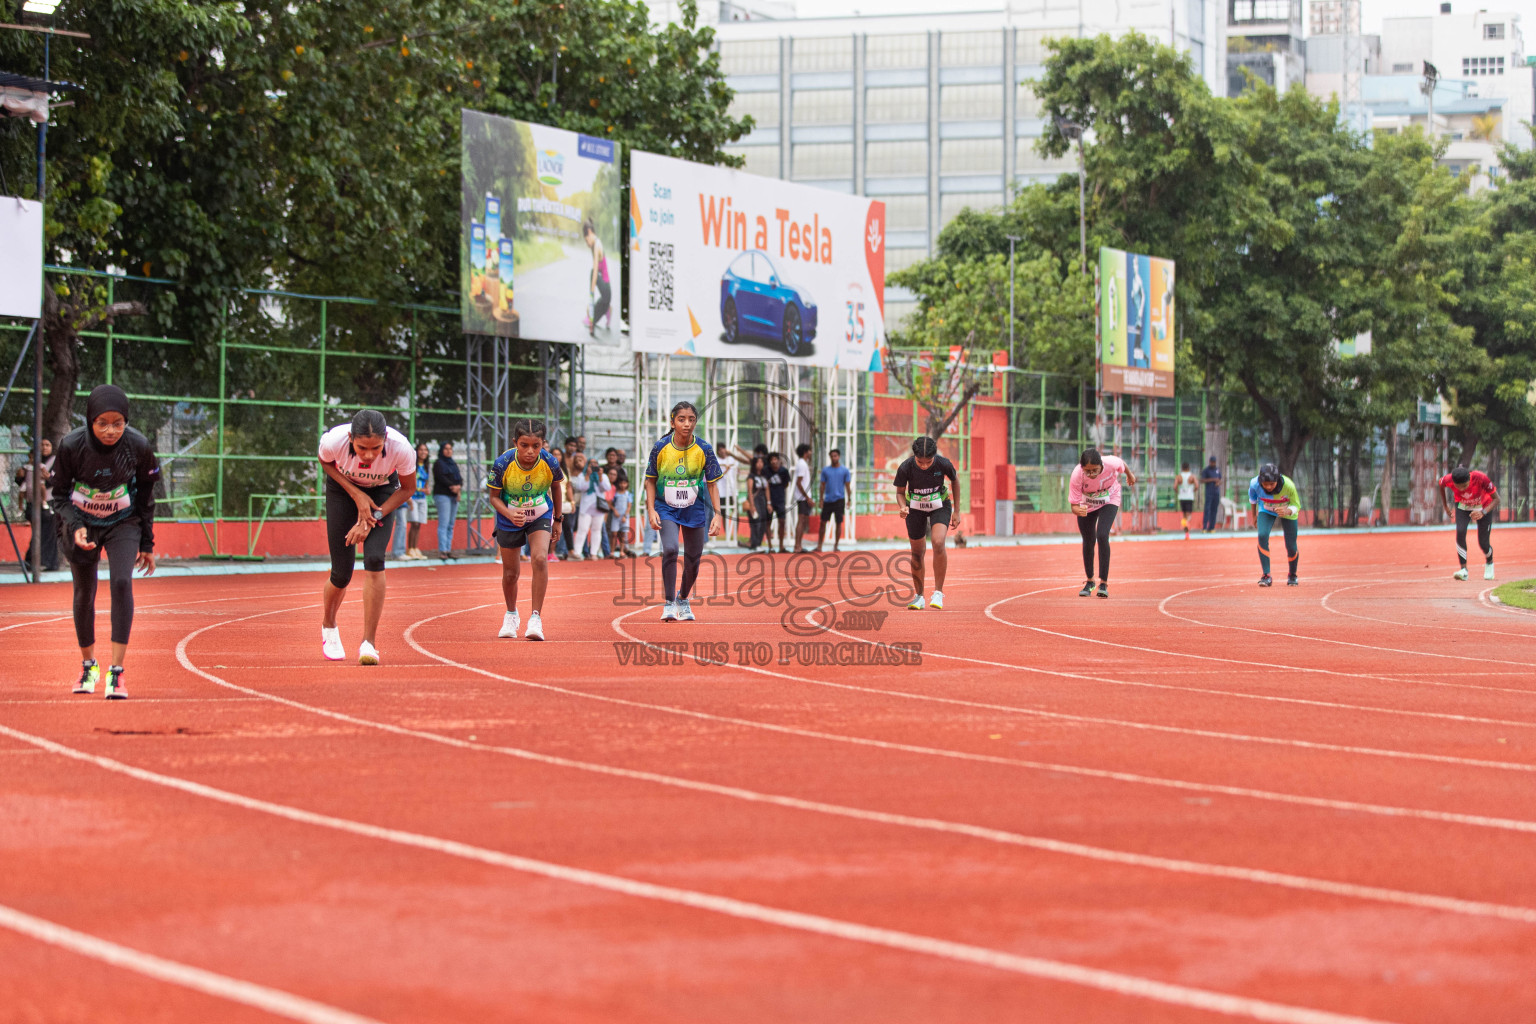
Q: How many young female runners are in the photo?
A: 8